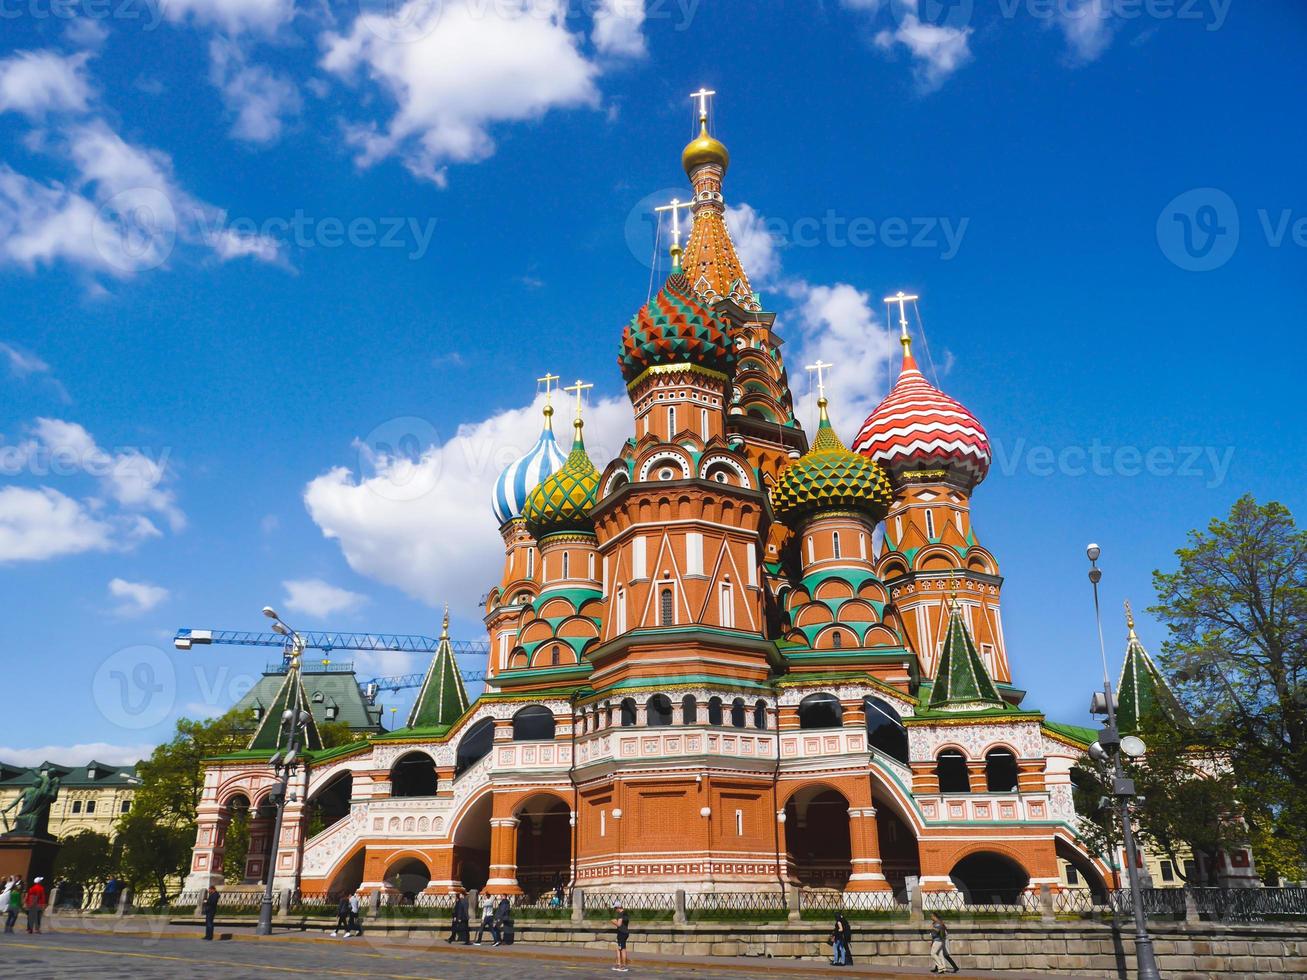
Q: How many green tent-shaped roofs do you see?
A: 4